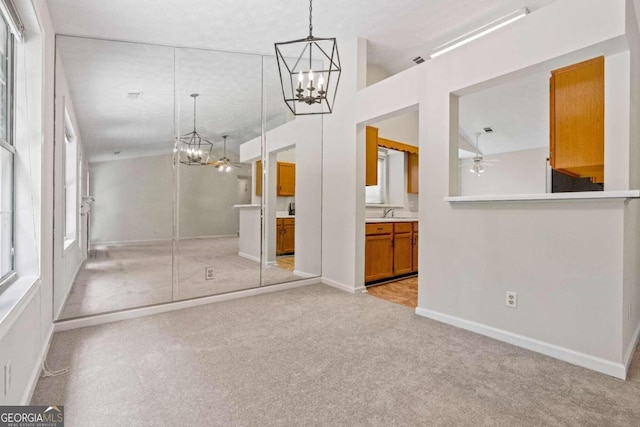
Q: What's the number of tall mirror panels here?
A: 3